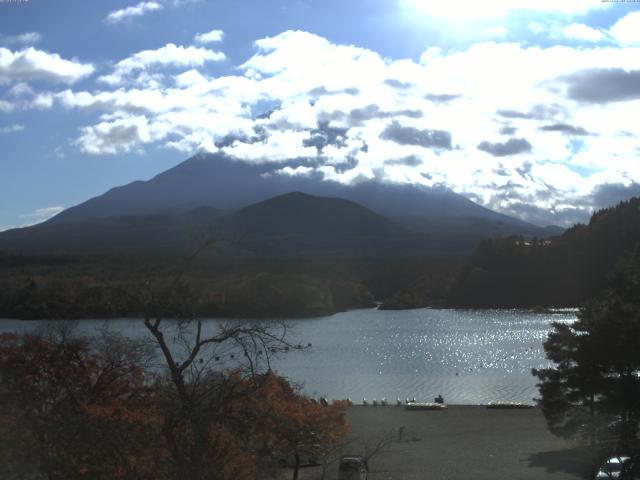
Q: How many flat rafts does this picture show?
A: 2